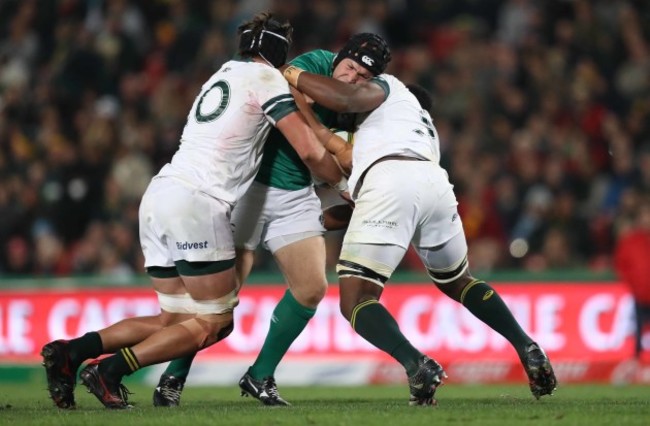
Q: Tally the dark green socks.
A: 4